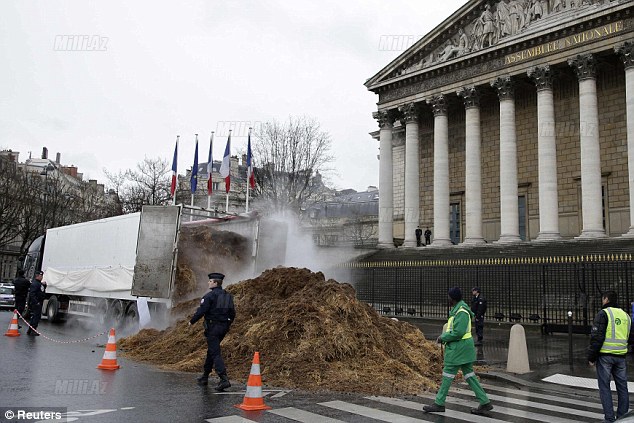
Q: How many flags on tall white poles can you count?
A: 5